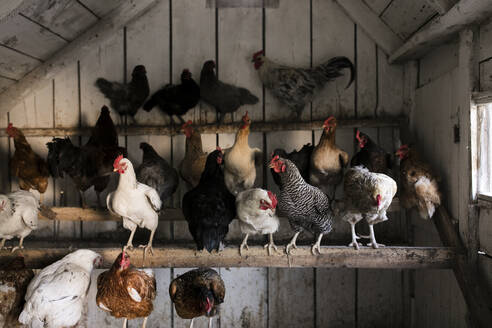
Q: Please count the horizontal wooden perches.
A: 3